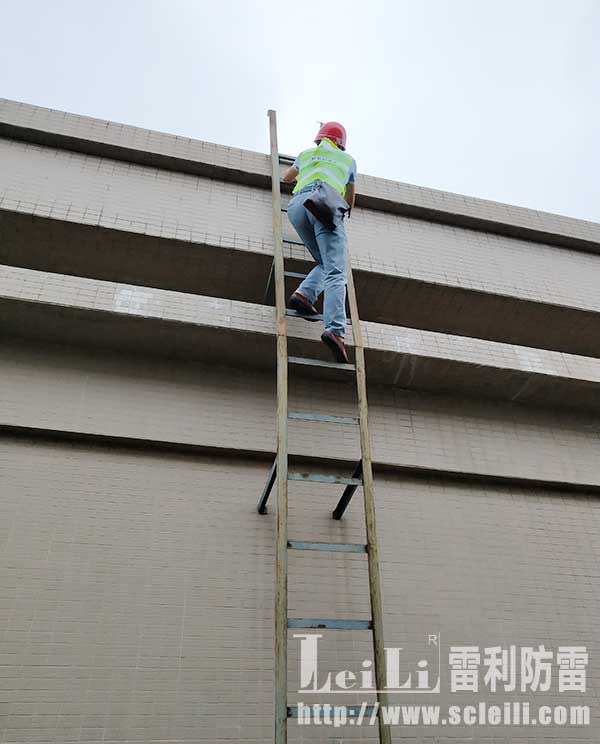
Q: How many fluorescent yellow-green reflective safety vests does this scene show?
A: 1